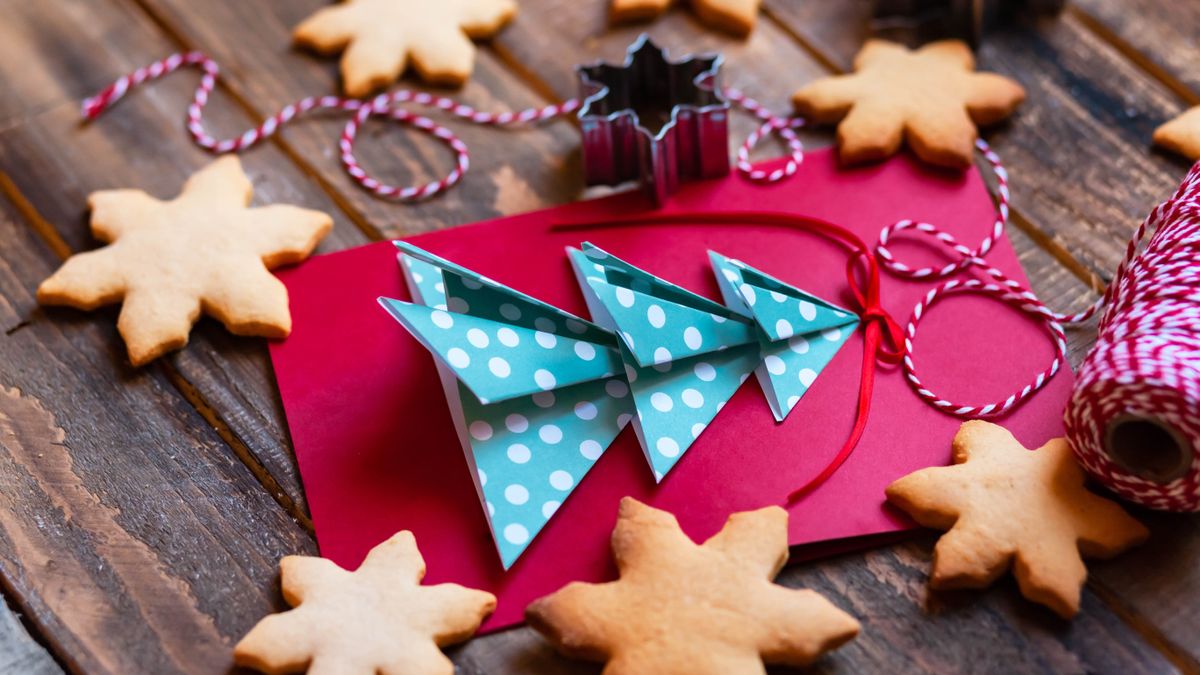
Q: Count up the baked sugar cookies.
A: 8